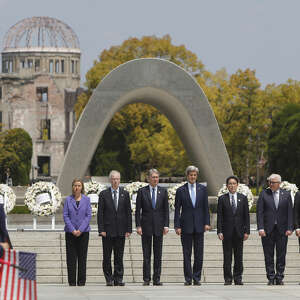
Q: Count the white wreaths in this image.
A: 7